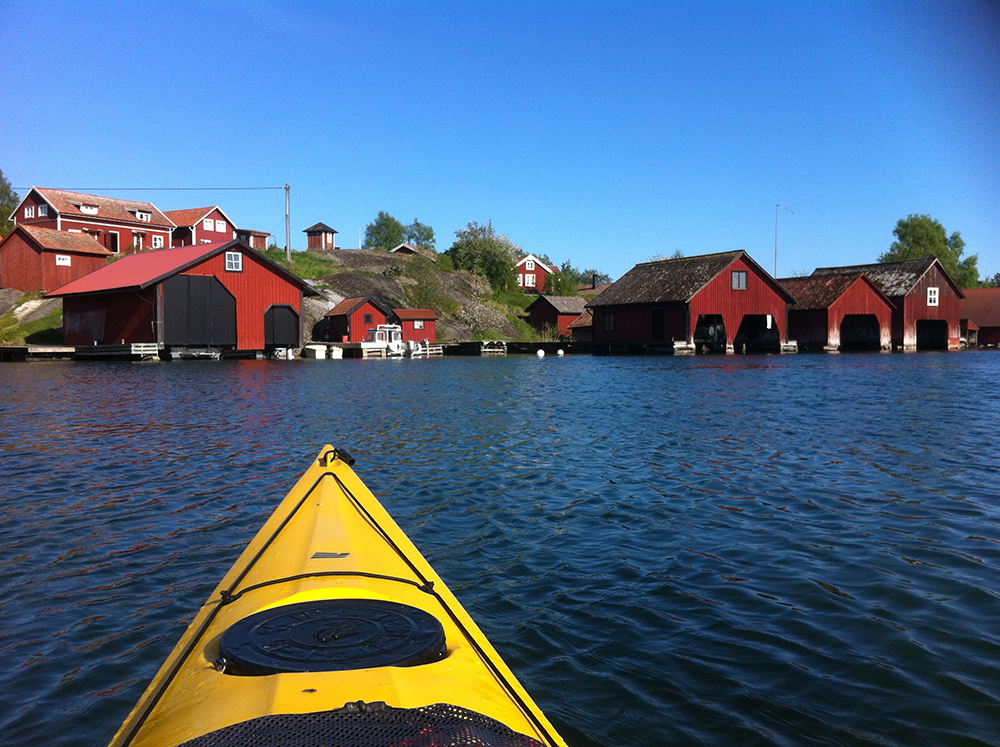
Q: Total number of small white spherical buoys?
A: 2